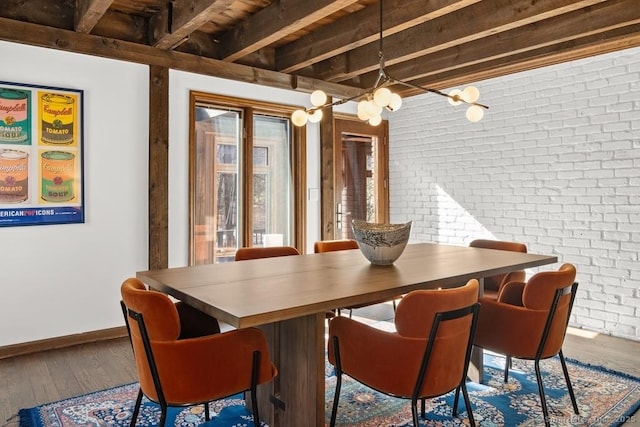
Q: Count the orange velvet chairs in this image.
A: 6